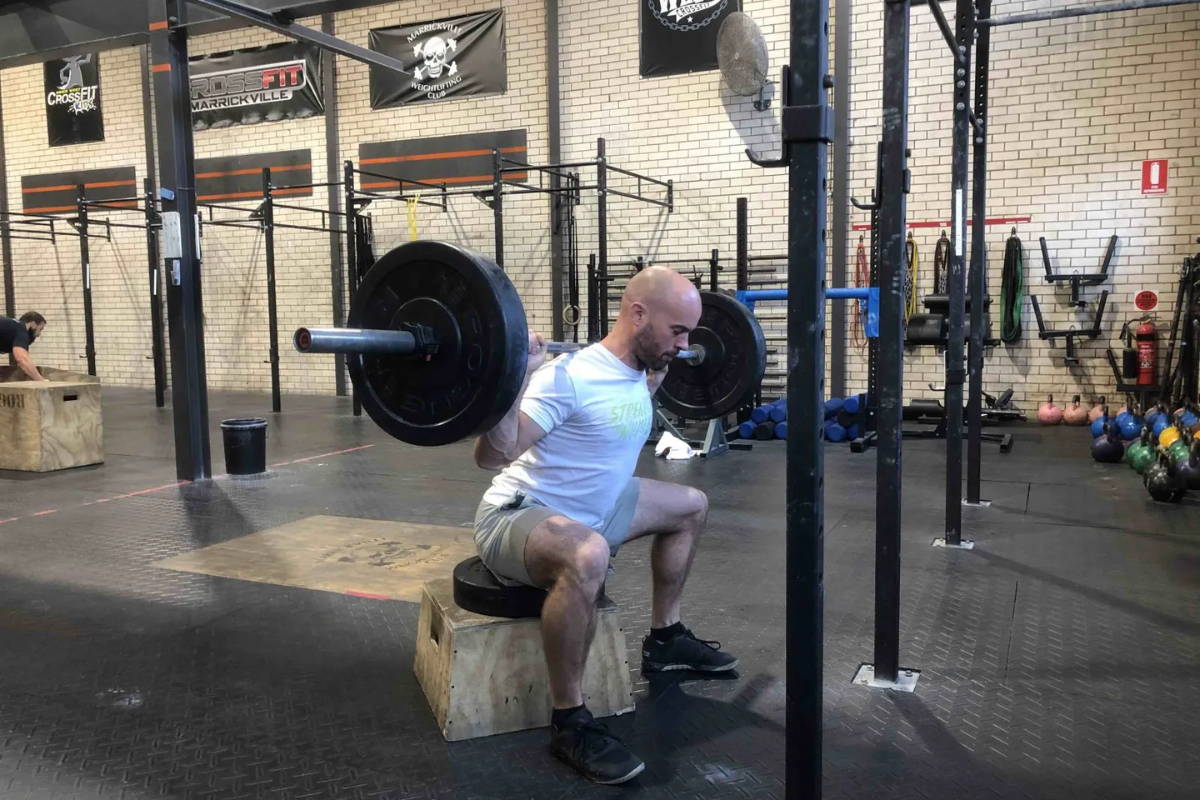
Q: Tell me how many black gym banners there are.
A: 4